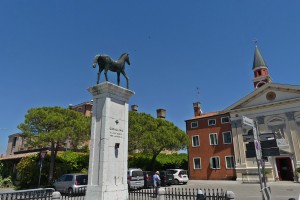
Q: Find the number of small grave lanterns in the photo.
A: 0